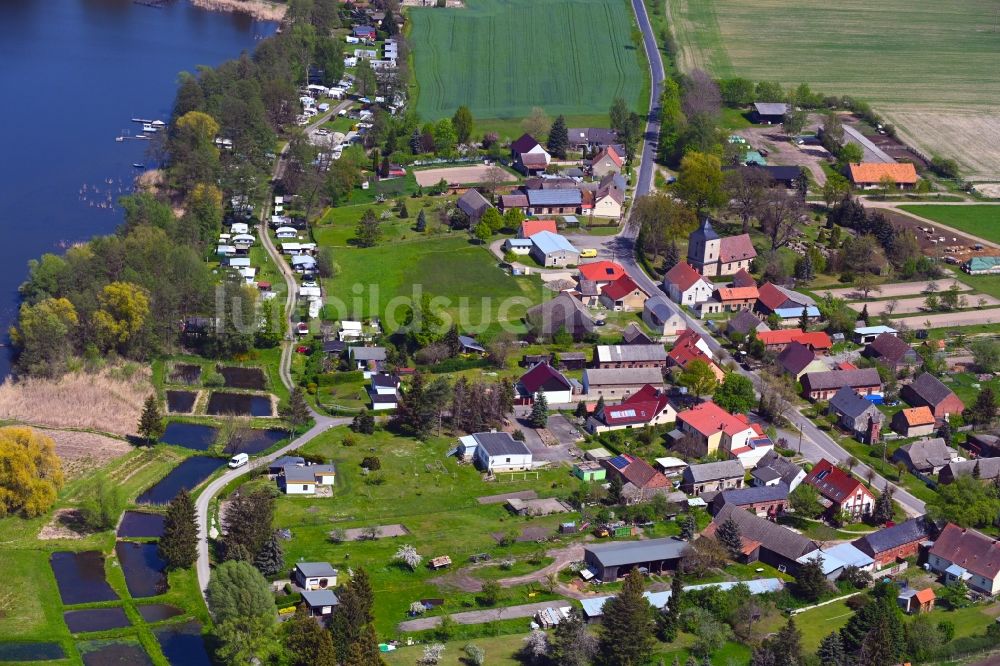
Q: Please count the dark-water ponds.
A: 15